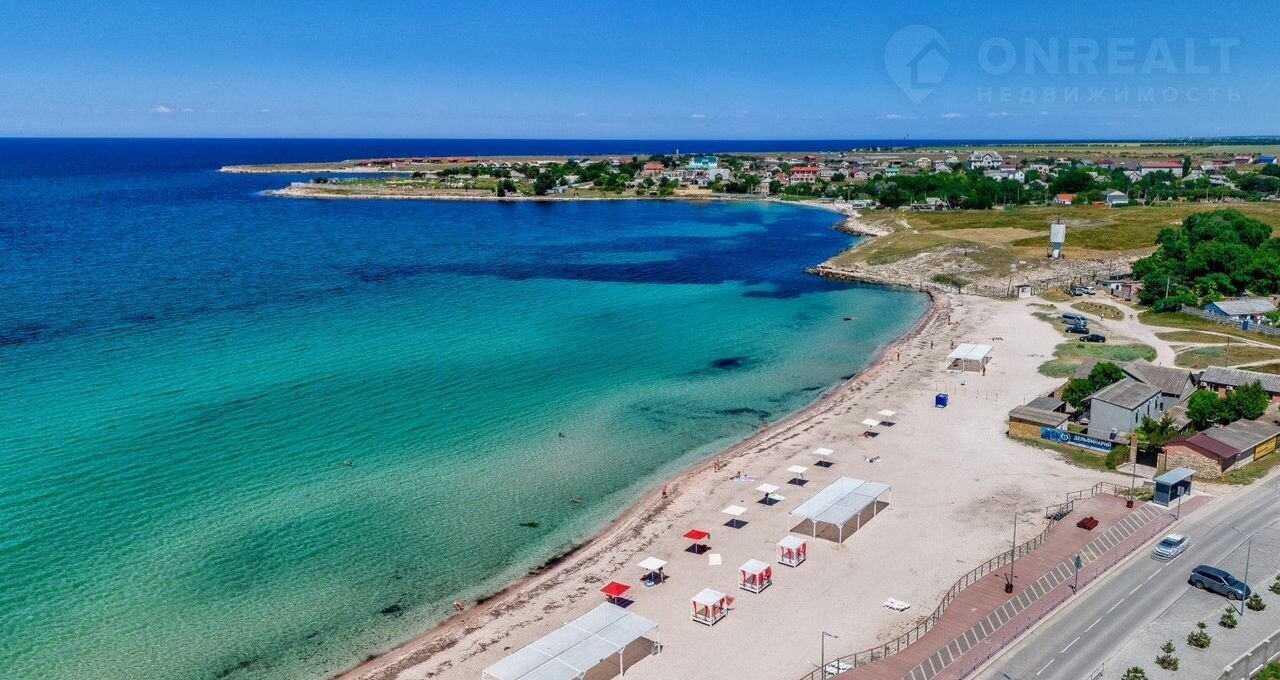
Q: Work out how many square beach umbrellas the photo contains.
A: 9